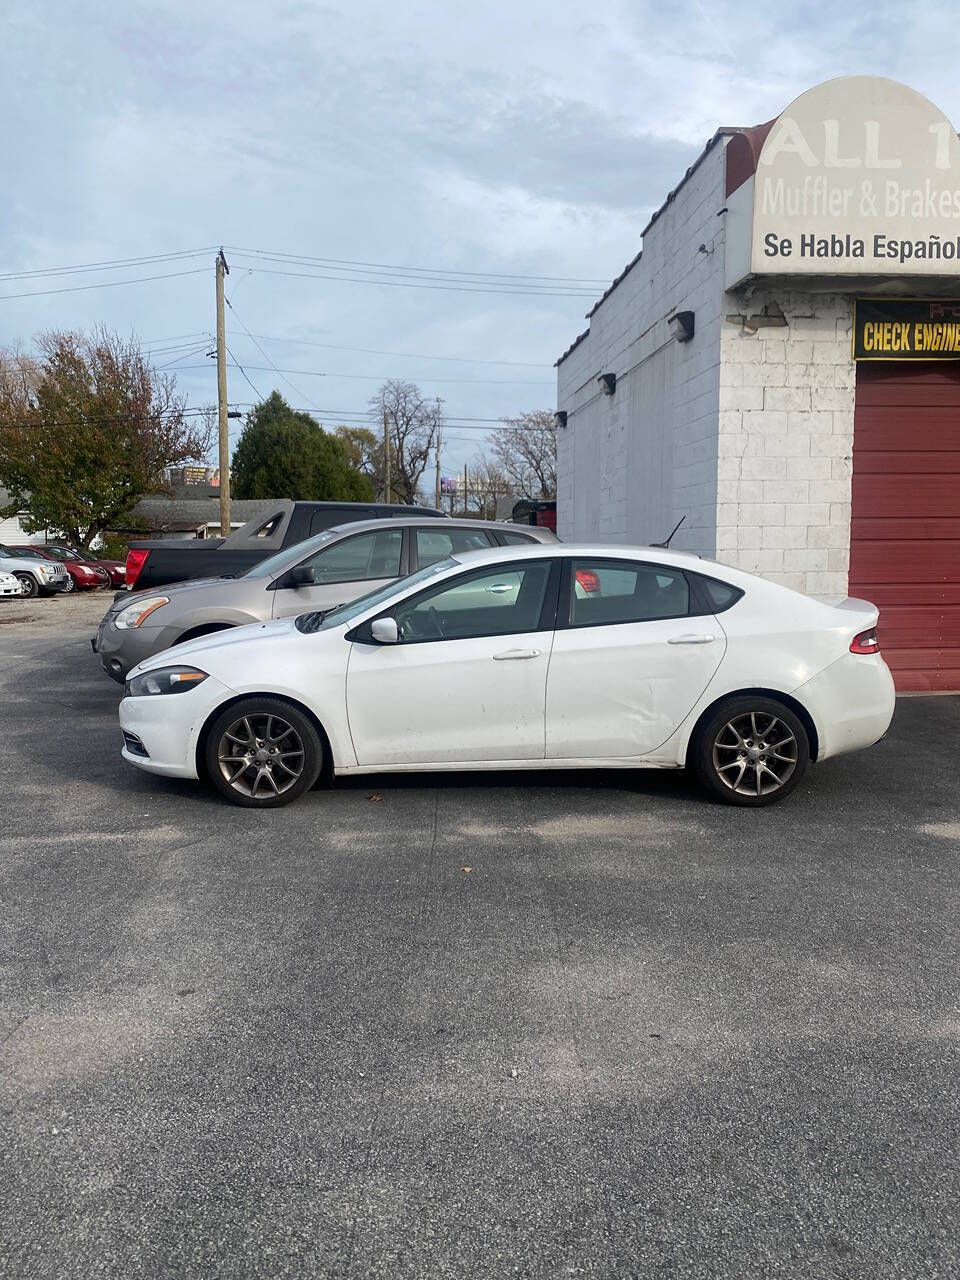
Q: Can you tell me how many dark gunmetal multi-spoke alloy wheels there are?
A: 2